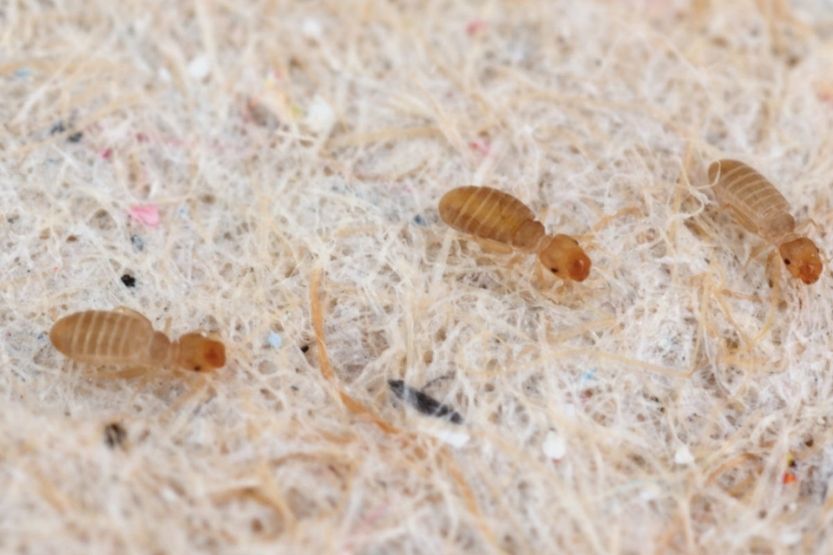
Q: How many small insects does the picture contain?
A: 3